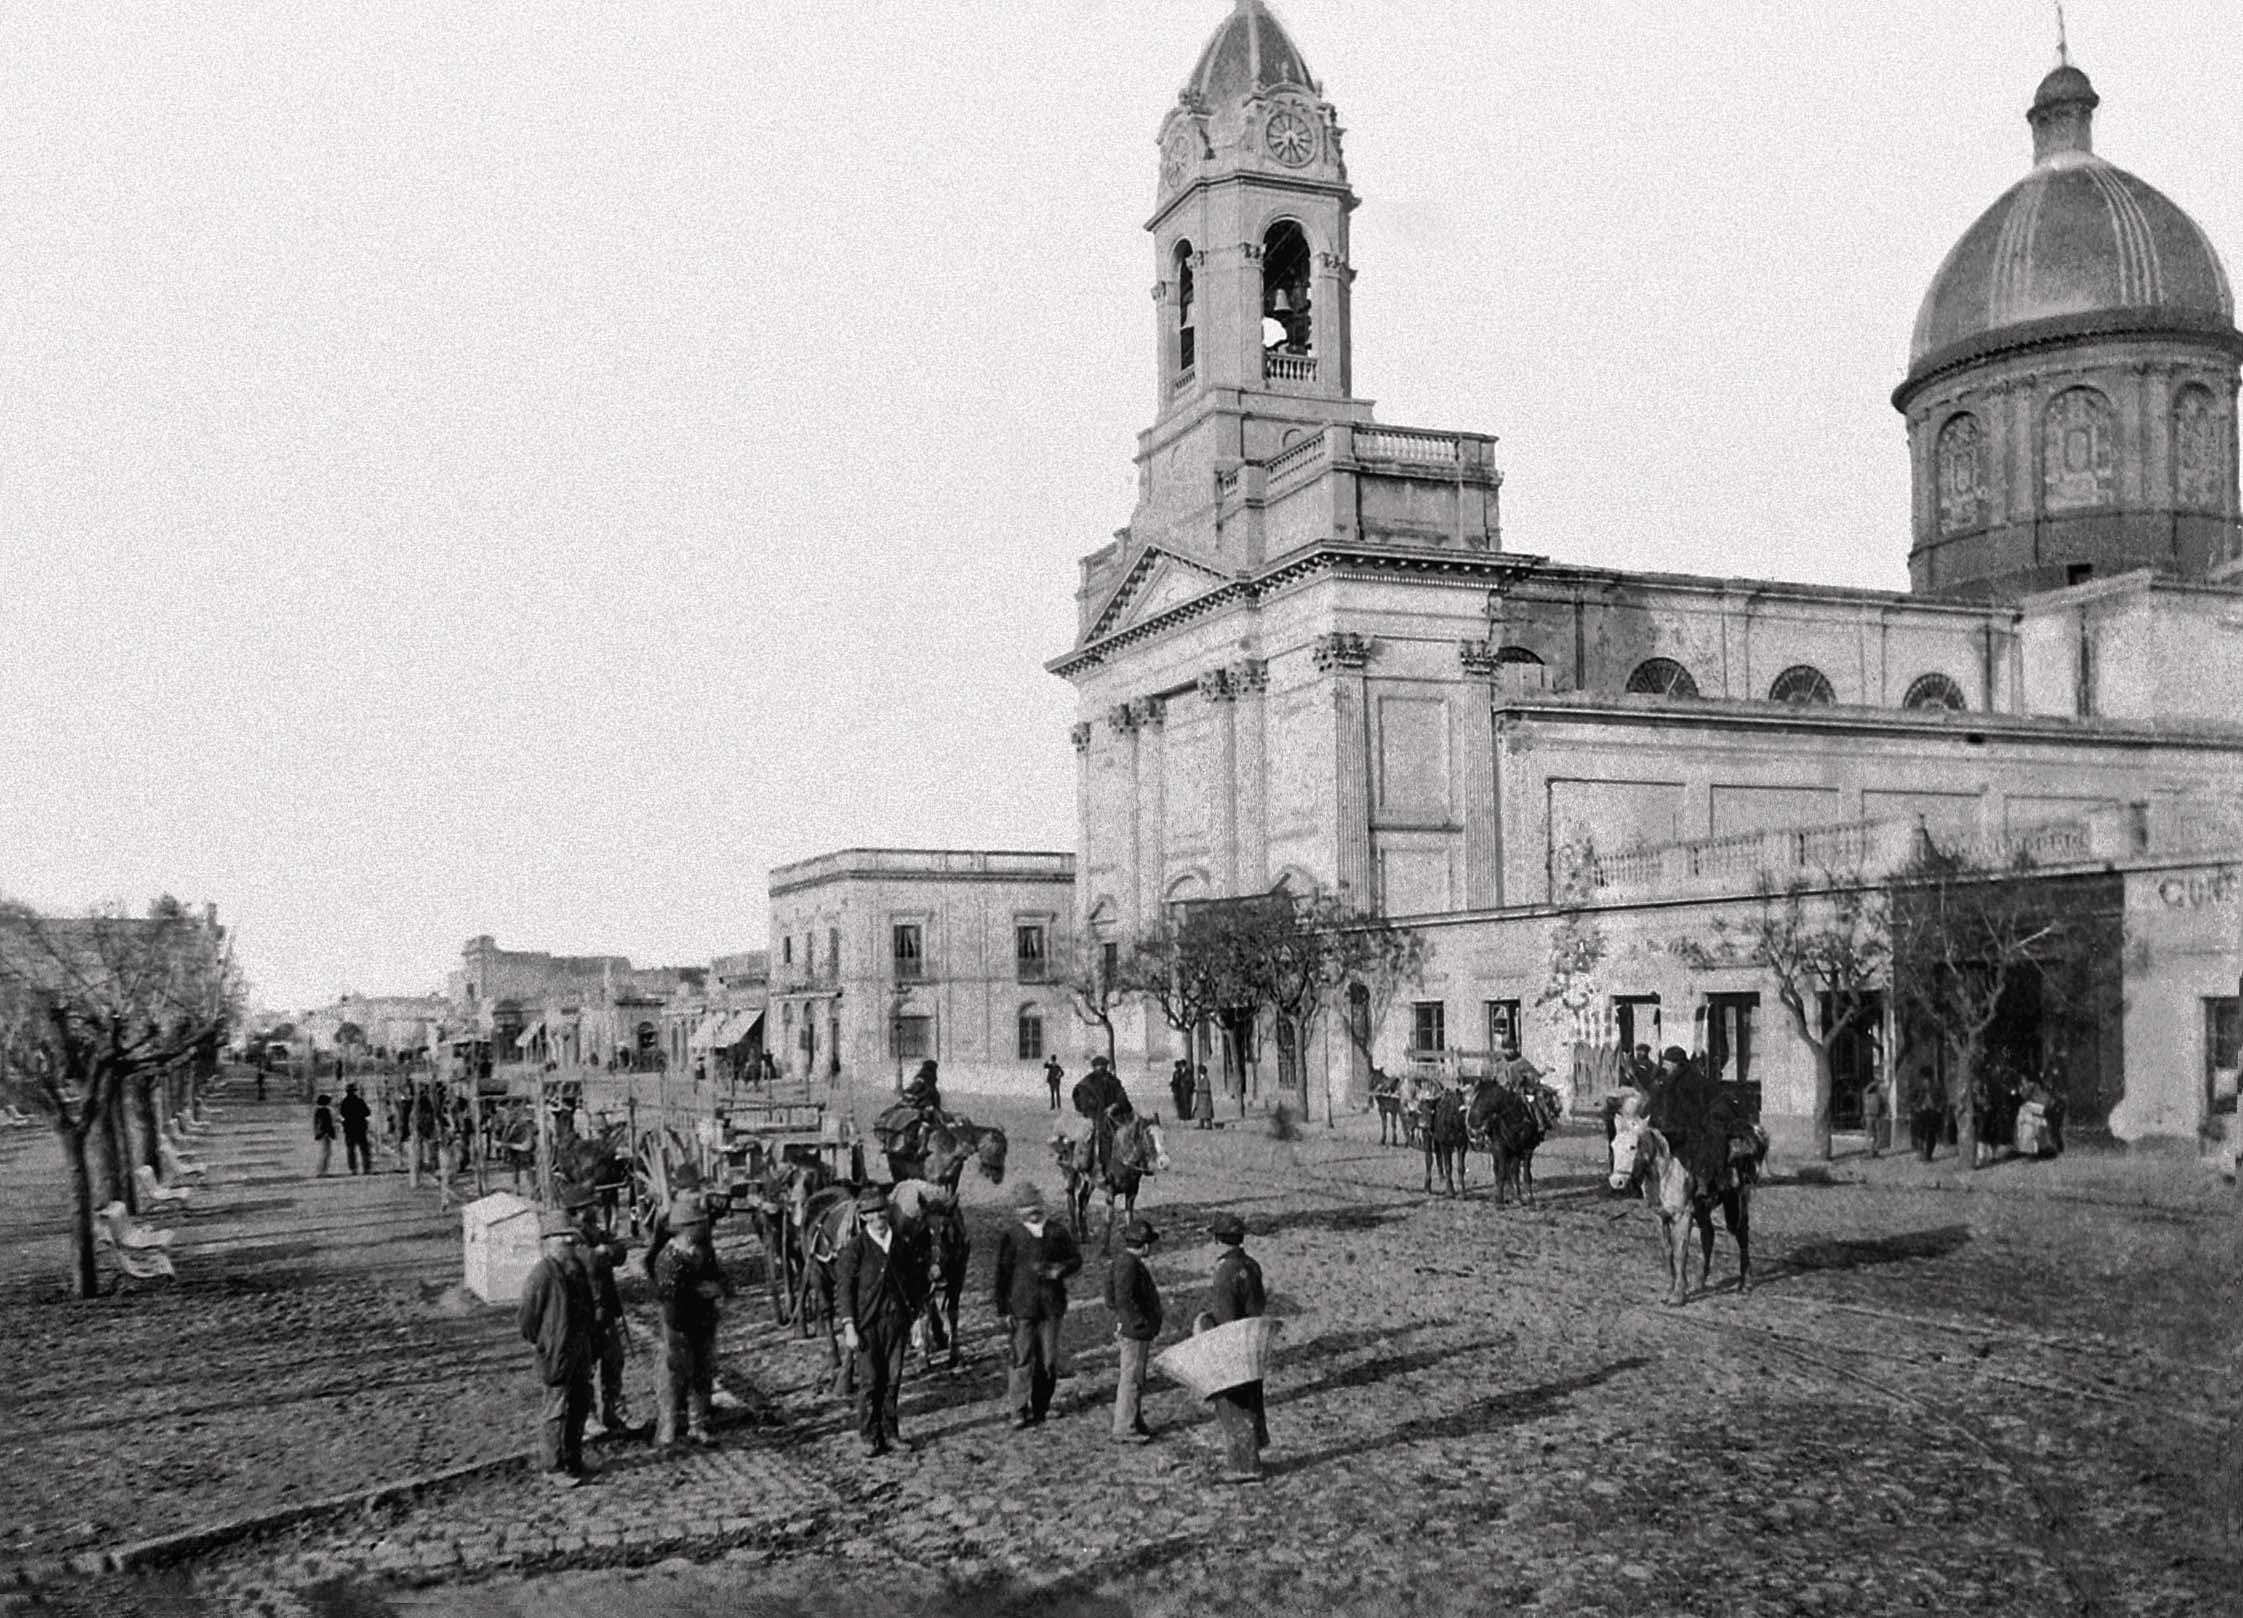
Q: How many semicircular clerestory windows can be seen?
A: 4